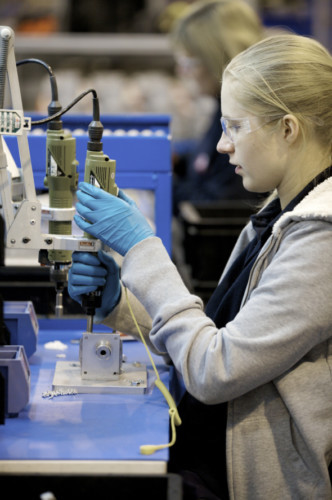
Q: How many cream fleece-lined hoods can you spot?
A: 1